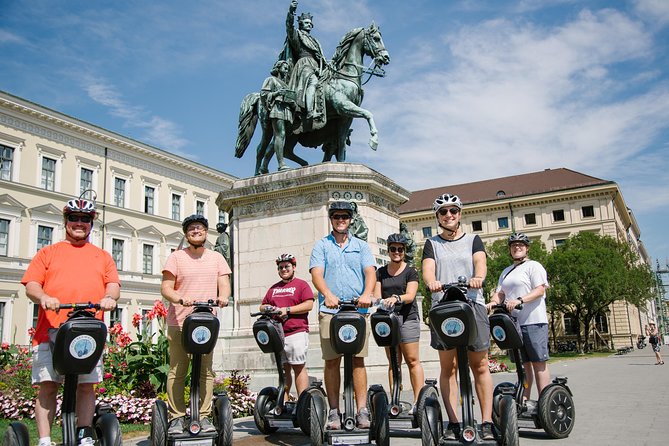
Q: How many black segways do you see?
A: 7